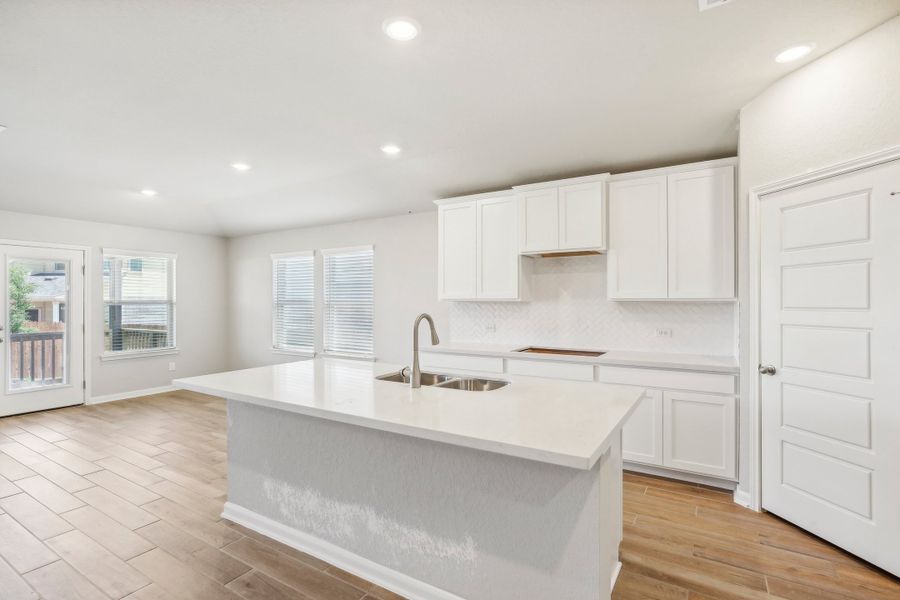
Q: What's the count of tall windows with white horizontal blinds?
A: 3